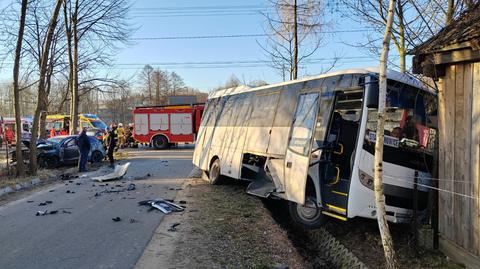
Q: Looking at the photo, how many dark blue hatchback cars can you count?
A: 1